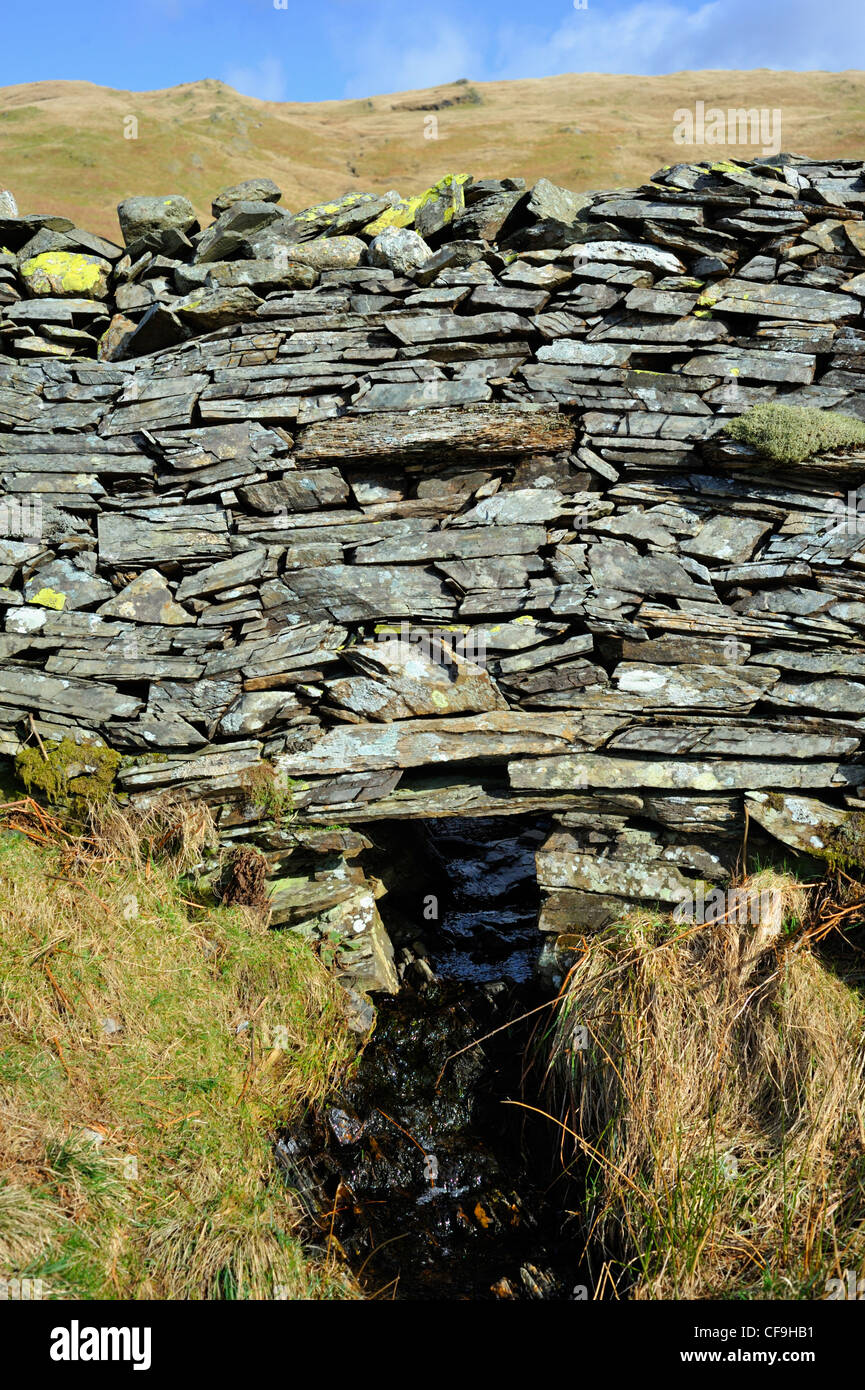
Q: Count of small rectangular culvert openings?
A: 1